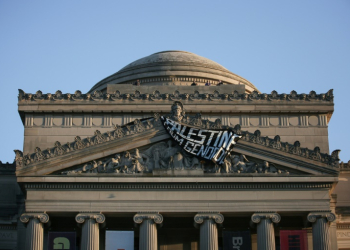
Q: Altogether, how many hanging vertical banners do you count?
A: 4